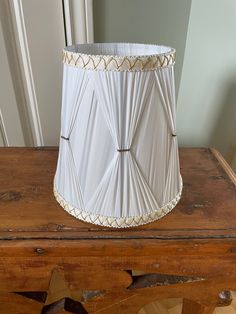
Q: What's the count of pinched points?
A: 3